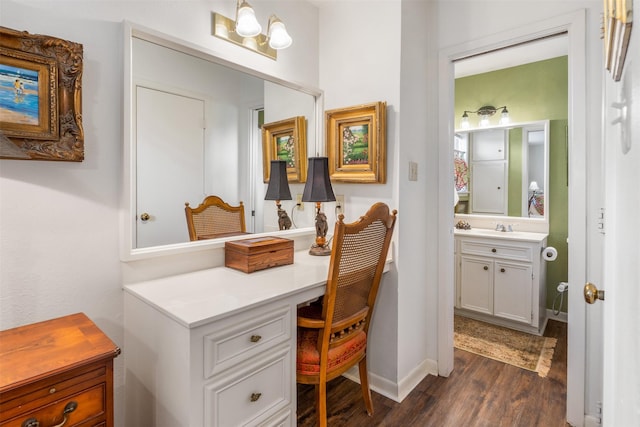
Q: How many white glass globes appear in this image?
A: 5